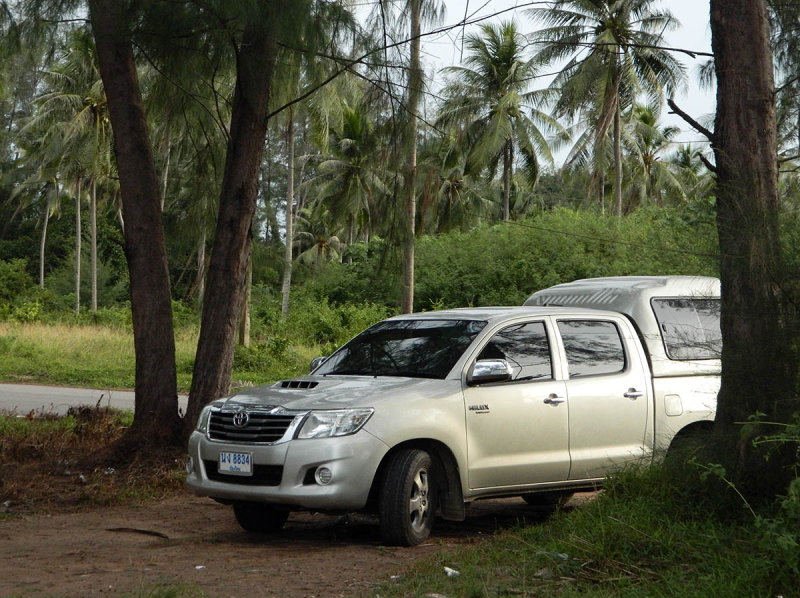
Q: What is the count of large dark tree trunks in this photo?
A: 3